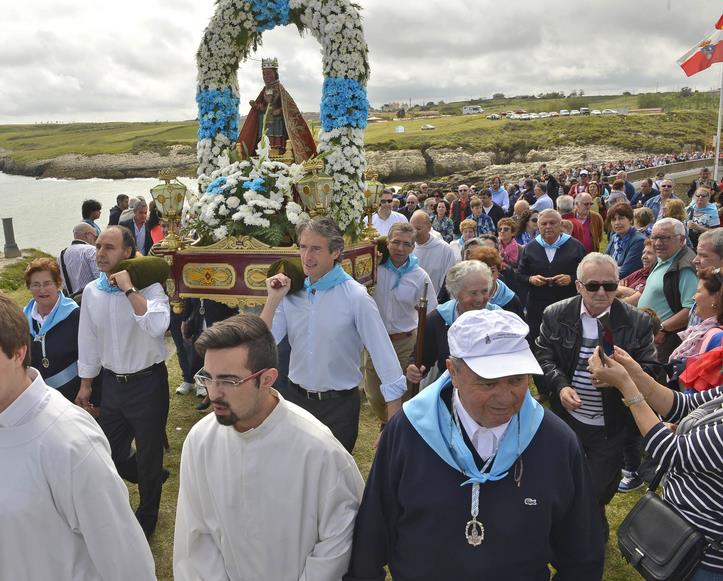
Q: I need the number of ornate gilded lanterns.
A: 3